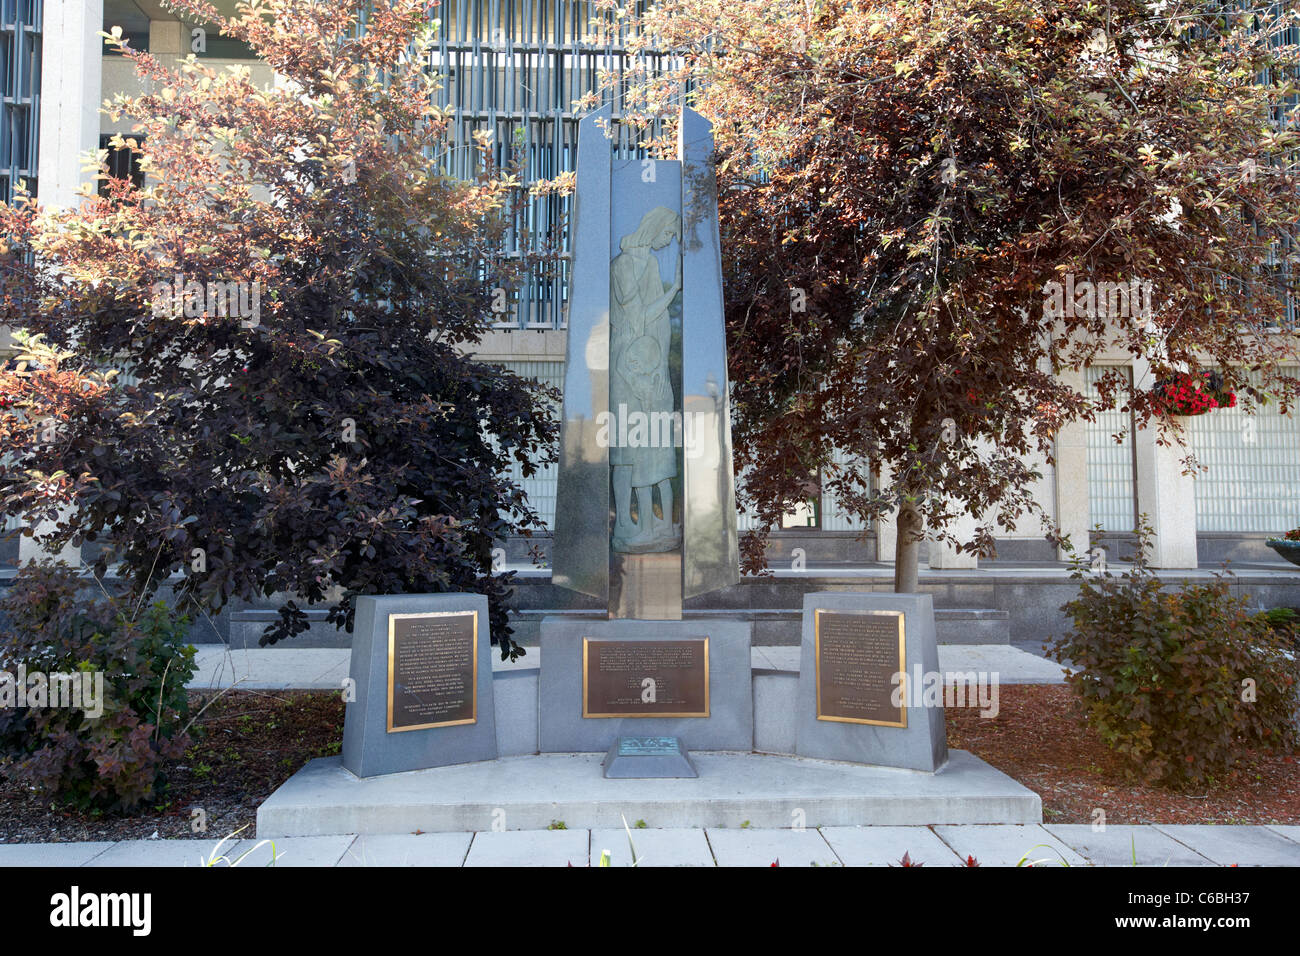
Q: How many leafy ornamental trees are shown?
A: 2